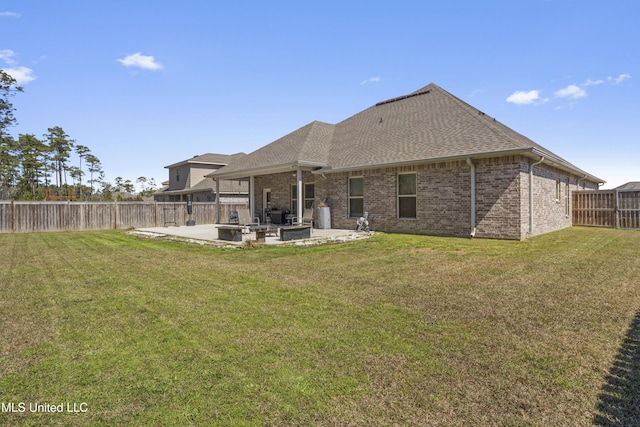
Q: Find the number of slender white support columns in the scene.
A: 3